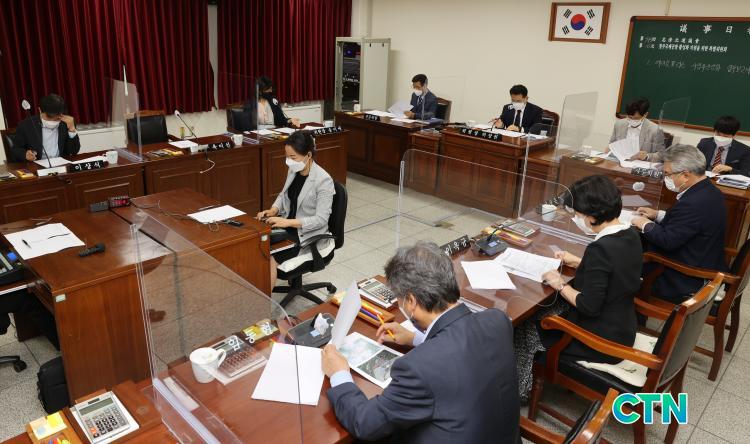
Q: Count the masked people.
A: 10